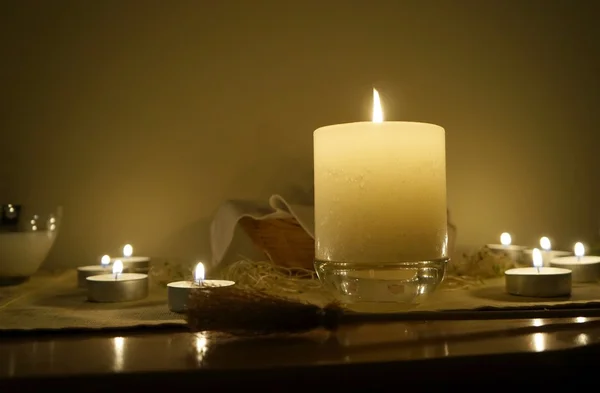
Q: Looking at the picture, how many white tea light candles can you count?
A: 8